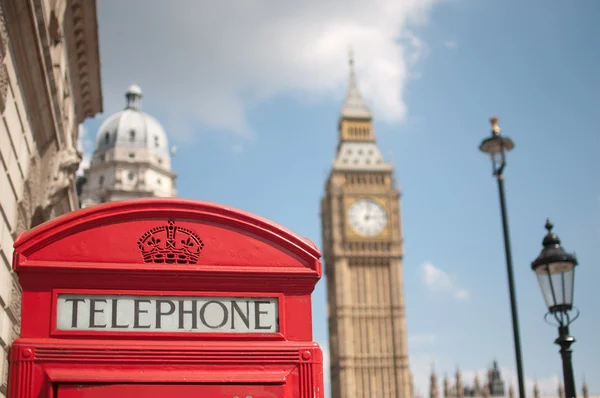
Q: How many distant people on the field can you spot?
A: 0